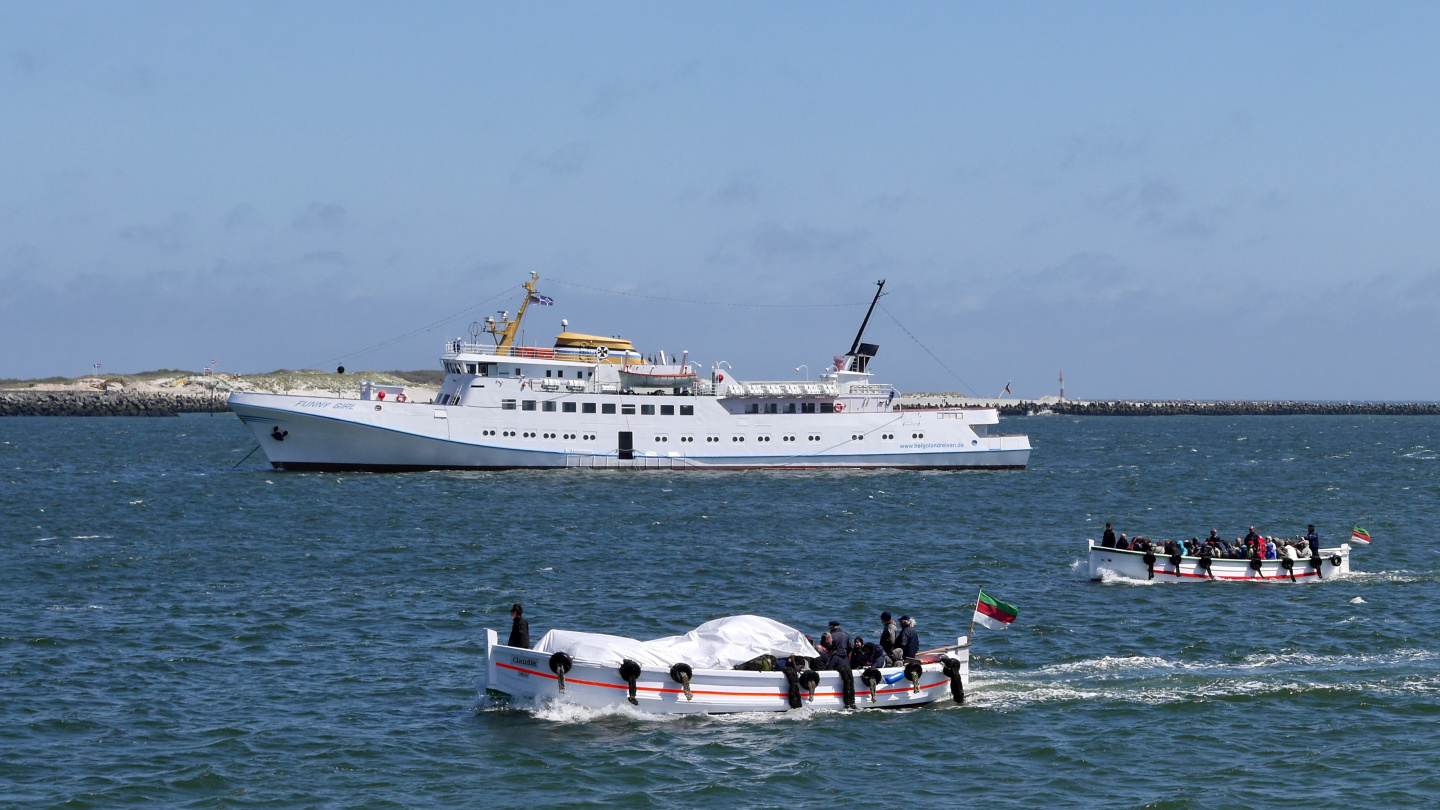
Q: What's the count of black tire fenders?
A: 14